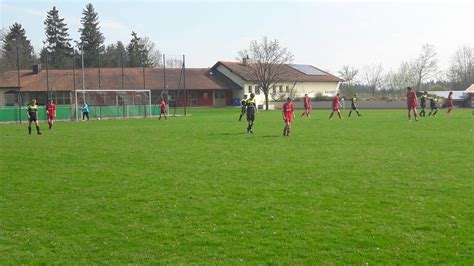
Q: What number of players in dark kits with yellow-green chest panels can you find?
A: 6